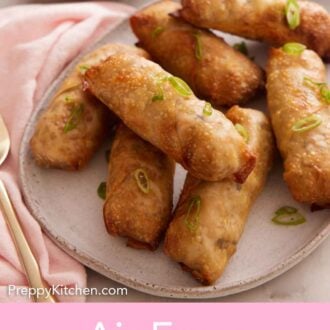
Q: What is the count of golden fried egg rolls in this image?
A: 7